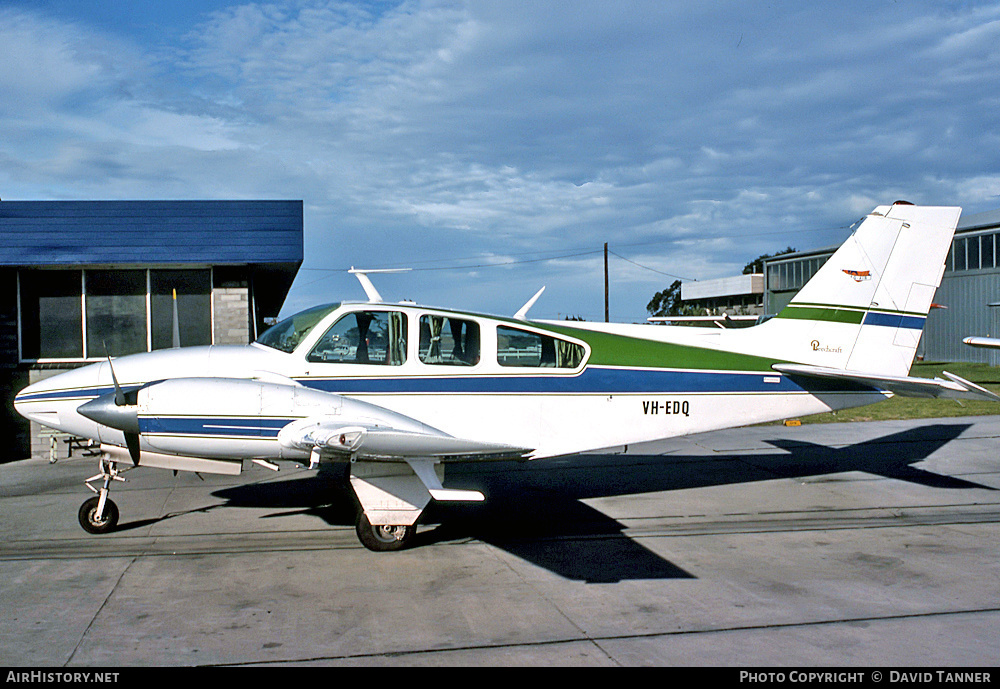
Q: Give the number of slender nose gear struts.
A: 1